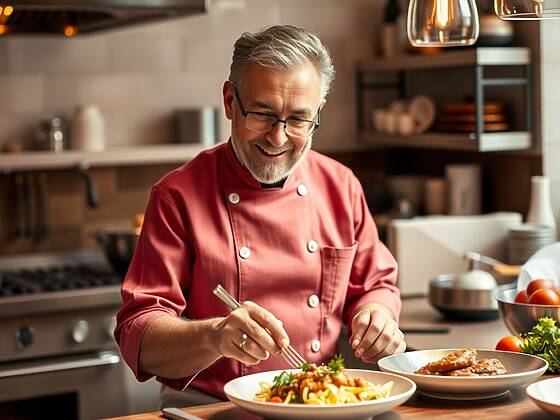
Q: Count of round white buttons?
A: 6